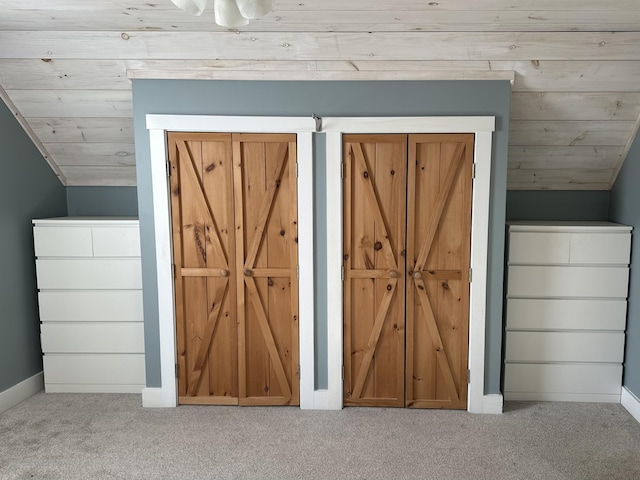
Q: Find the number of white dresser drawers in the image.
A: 12